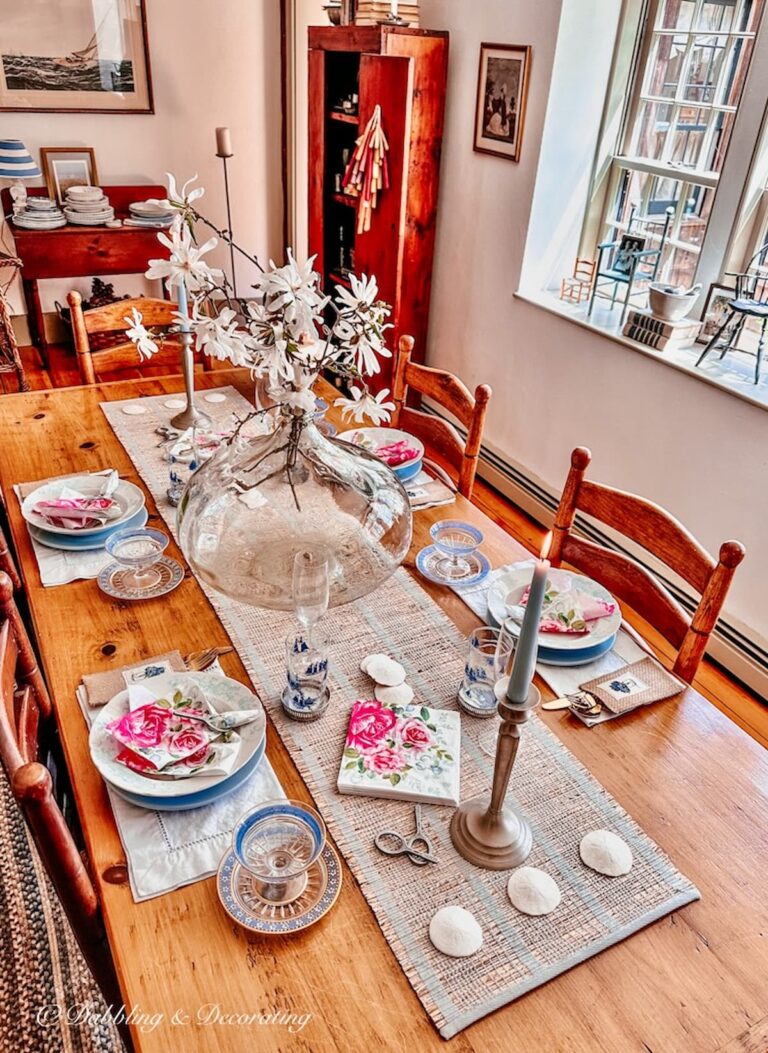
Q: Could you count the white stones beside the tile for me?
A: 3